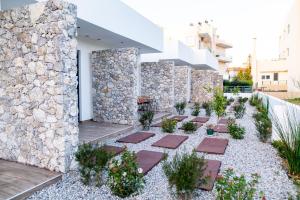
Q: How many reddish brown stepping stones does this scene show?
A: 12